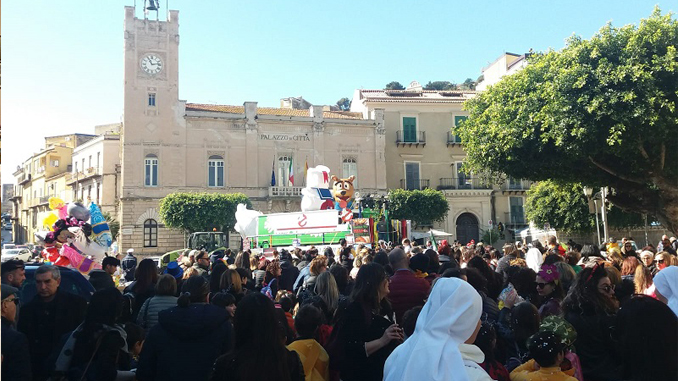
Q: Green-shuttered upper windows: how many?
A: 2